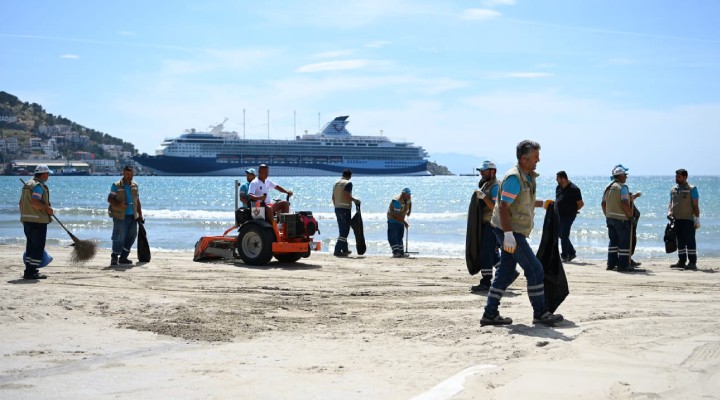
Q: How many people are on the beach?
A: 12